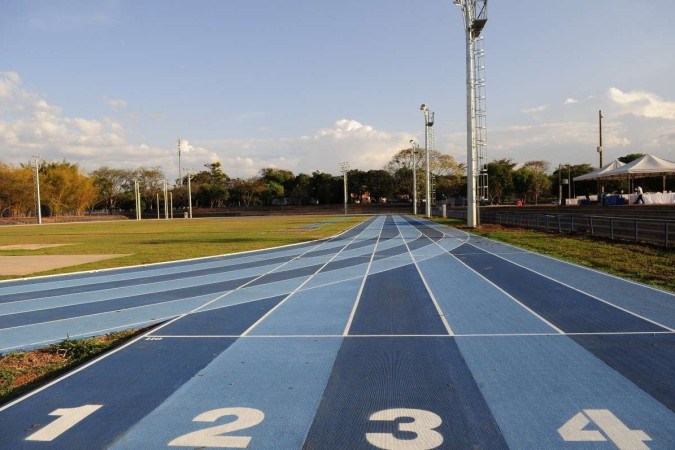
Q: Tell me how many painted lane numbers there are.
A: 4